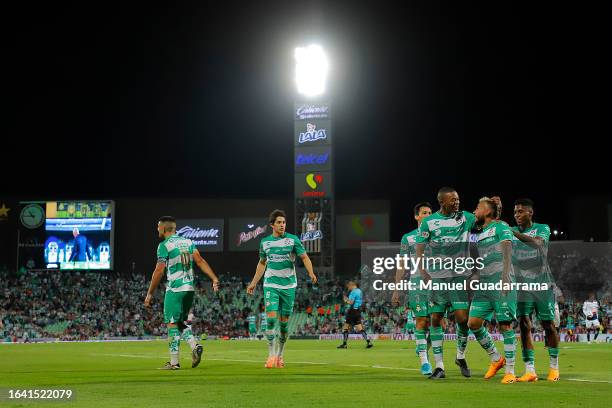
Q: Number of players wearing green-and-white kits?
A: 6